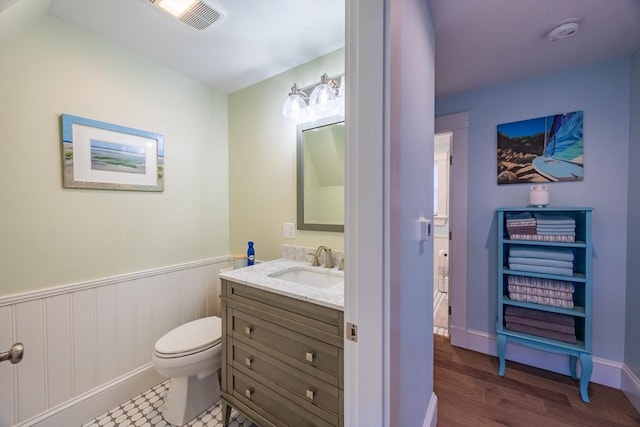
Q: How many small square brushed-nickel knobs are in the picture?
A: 5